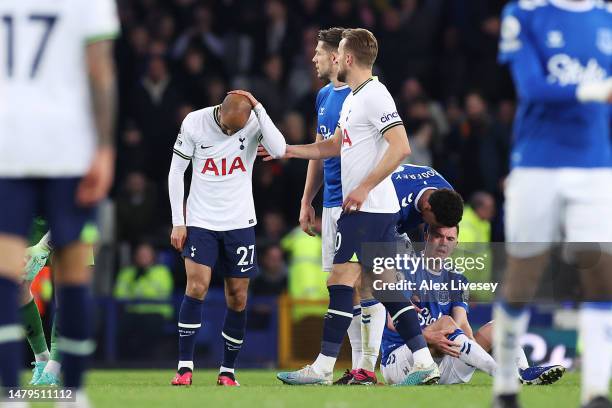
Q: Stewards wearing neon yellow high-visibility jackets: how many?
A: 3